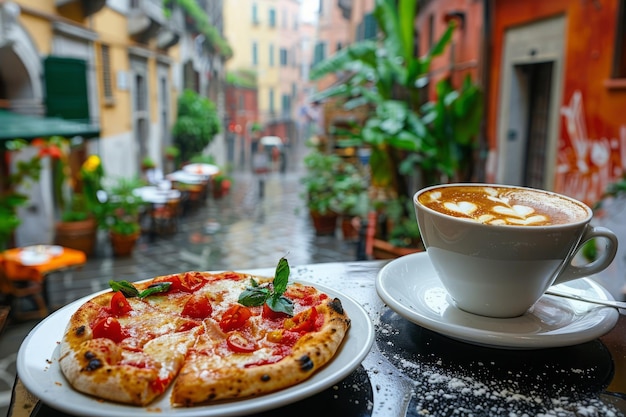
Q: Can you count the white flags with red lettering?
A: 0